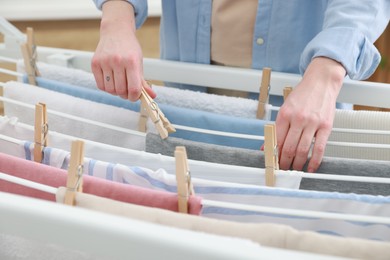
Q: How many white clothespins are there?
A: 0